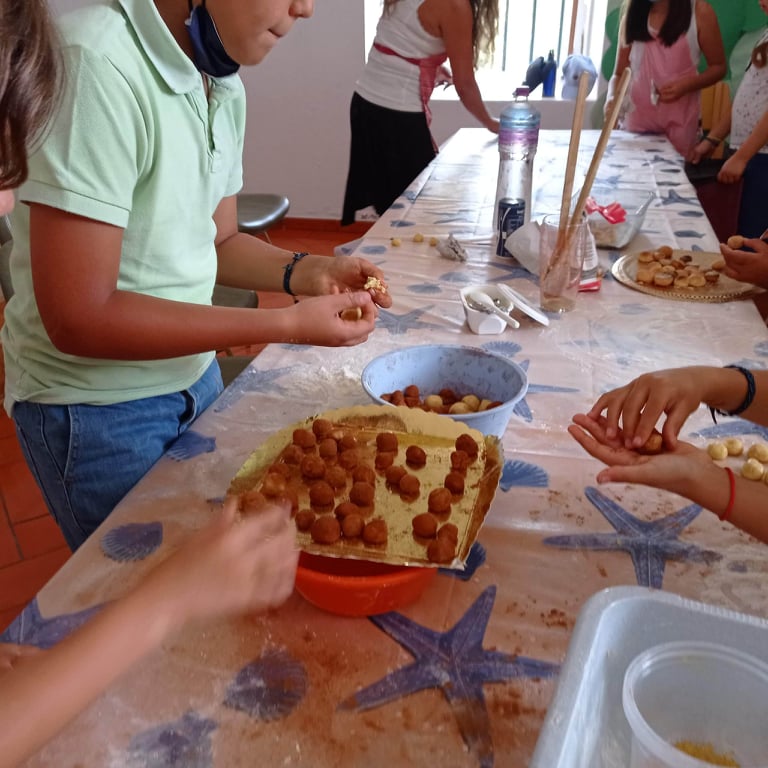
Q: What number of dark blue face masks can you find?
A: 1